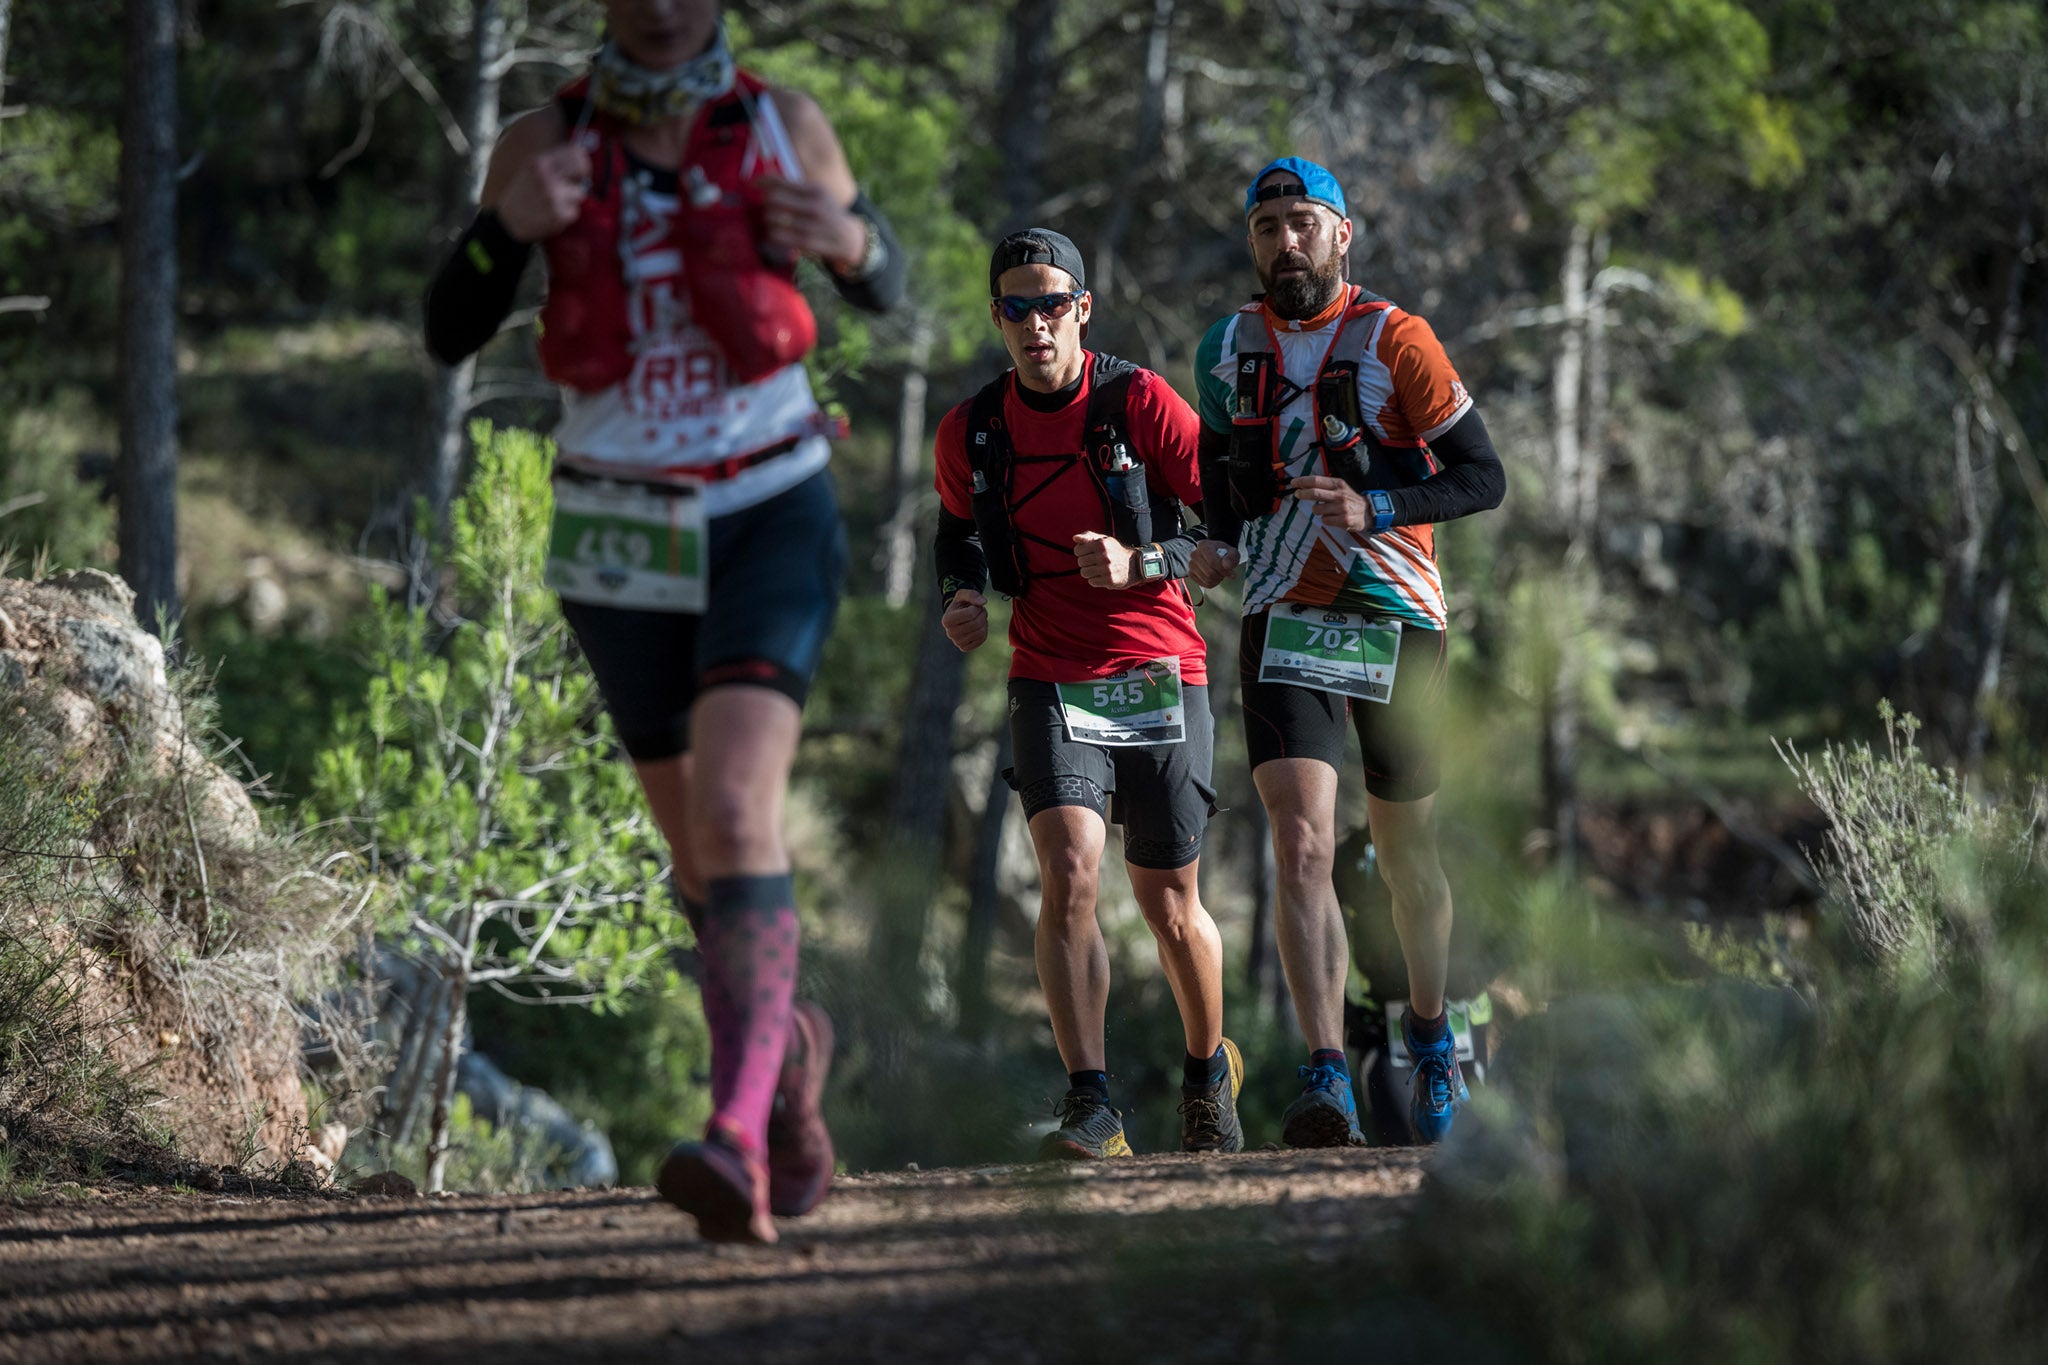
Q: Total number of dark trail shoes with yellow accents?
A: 2